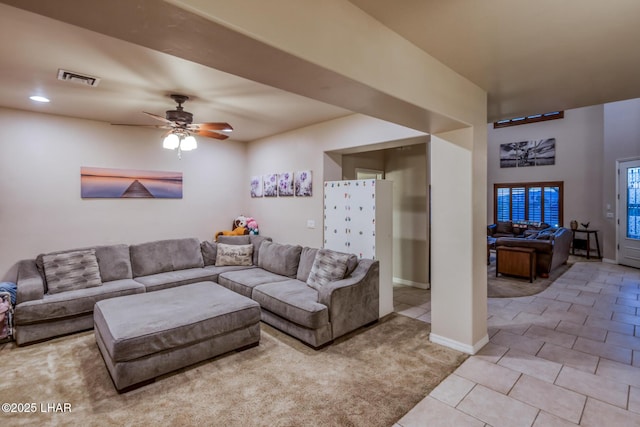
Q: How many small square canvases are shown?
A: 4